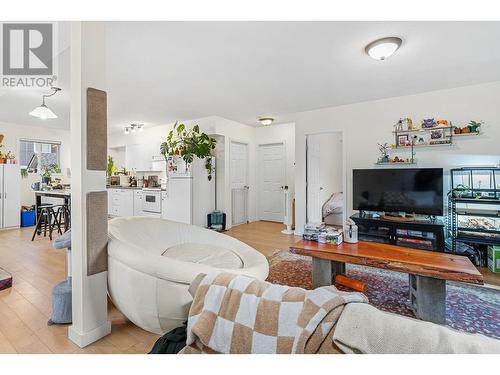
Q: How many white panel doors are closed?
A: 2